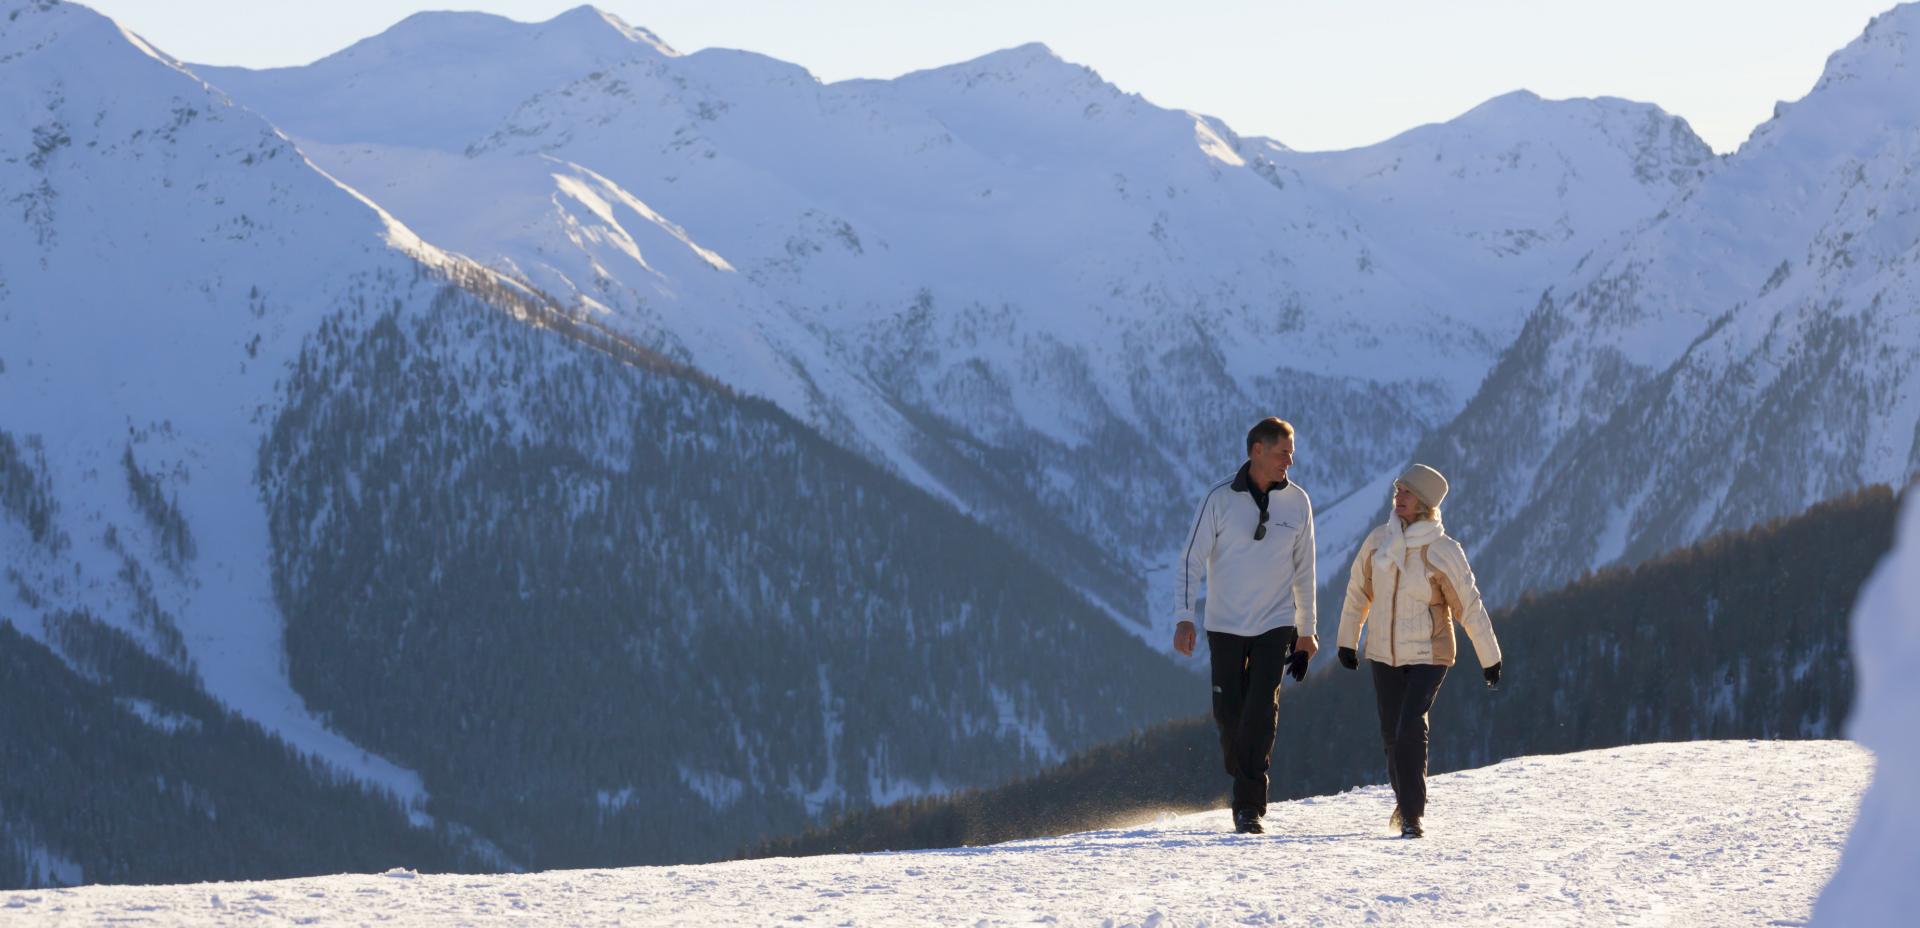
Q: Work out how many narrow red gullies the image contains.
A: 0